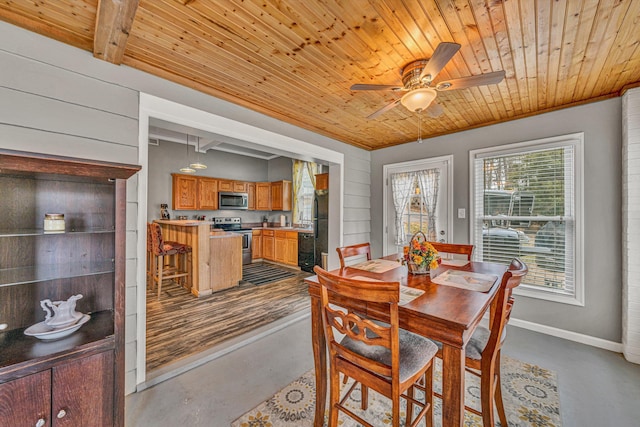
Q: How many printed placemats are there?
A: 4